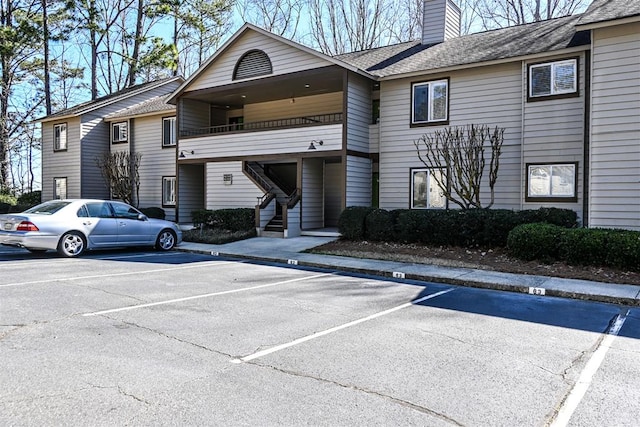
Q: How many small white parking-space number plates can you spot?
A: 4